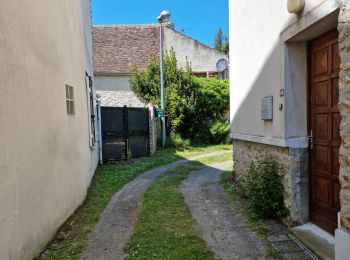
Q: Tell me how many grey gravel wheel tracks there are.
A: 2